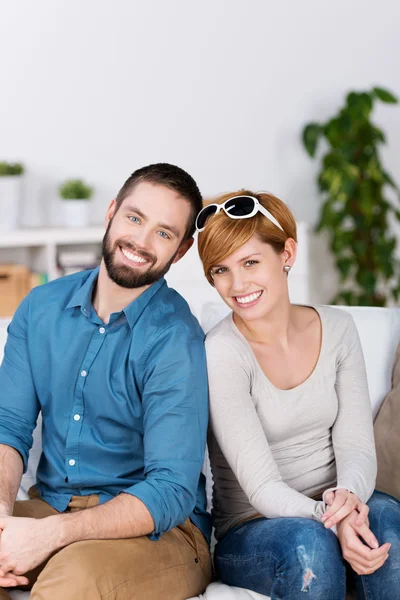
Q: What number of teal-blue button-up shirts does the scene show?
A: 1